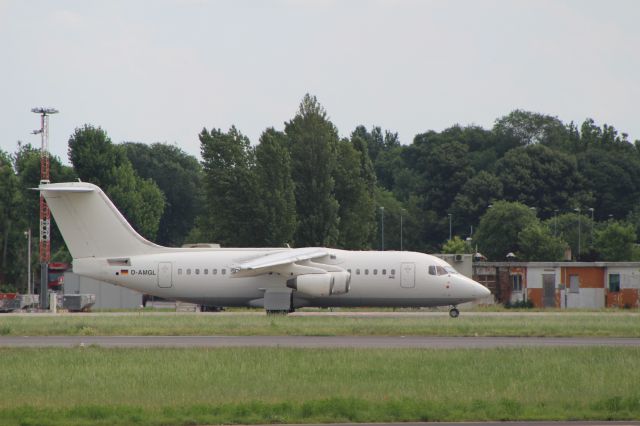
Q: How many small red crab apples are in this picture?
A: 0